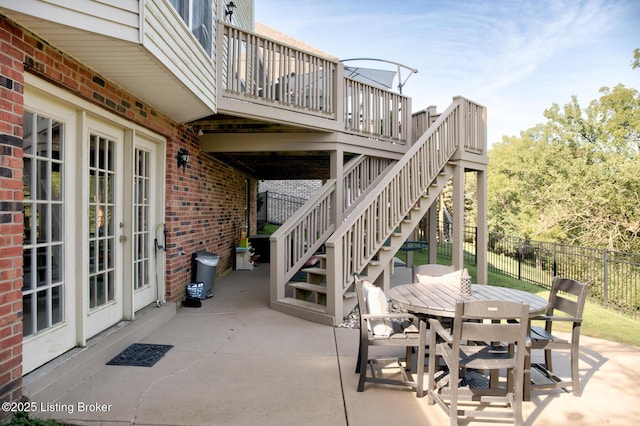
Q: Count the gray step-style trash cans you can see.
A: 1